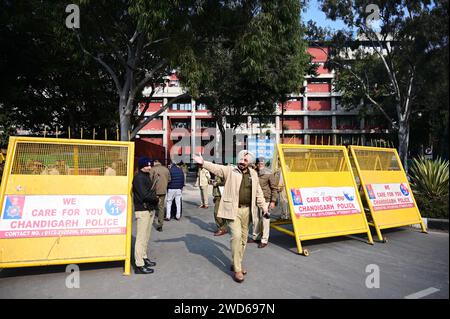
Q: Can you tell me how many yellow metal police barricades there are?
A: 3